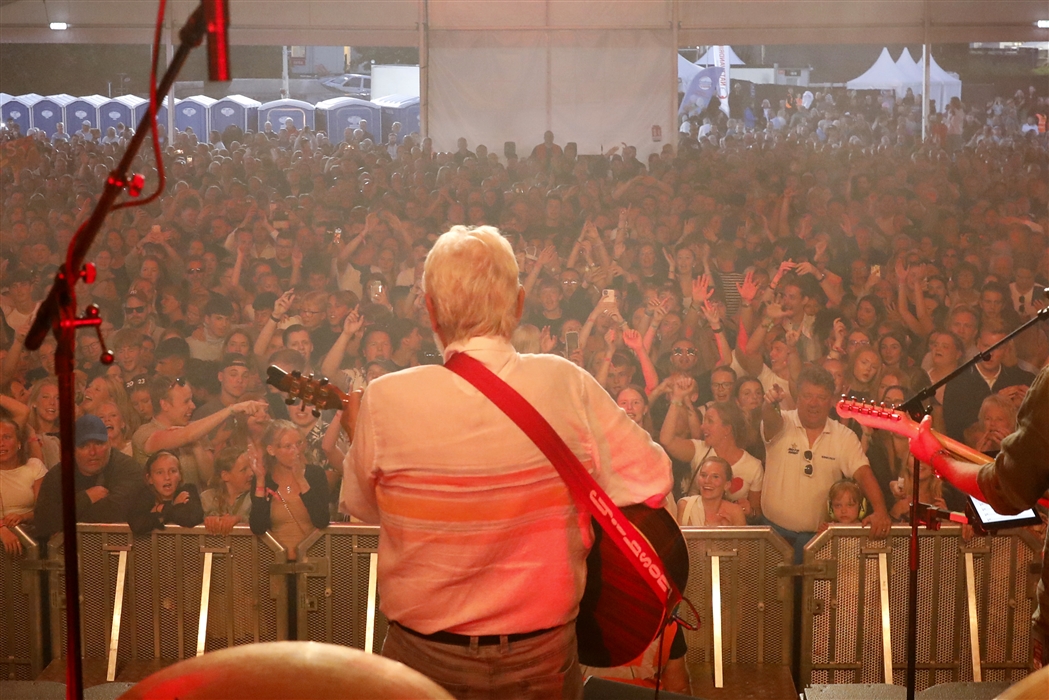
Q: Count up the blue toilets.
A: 10